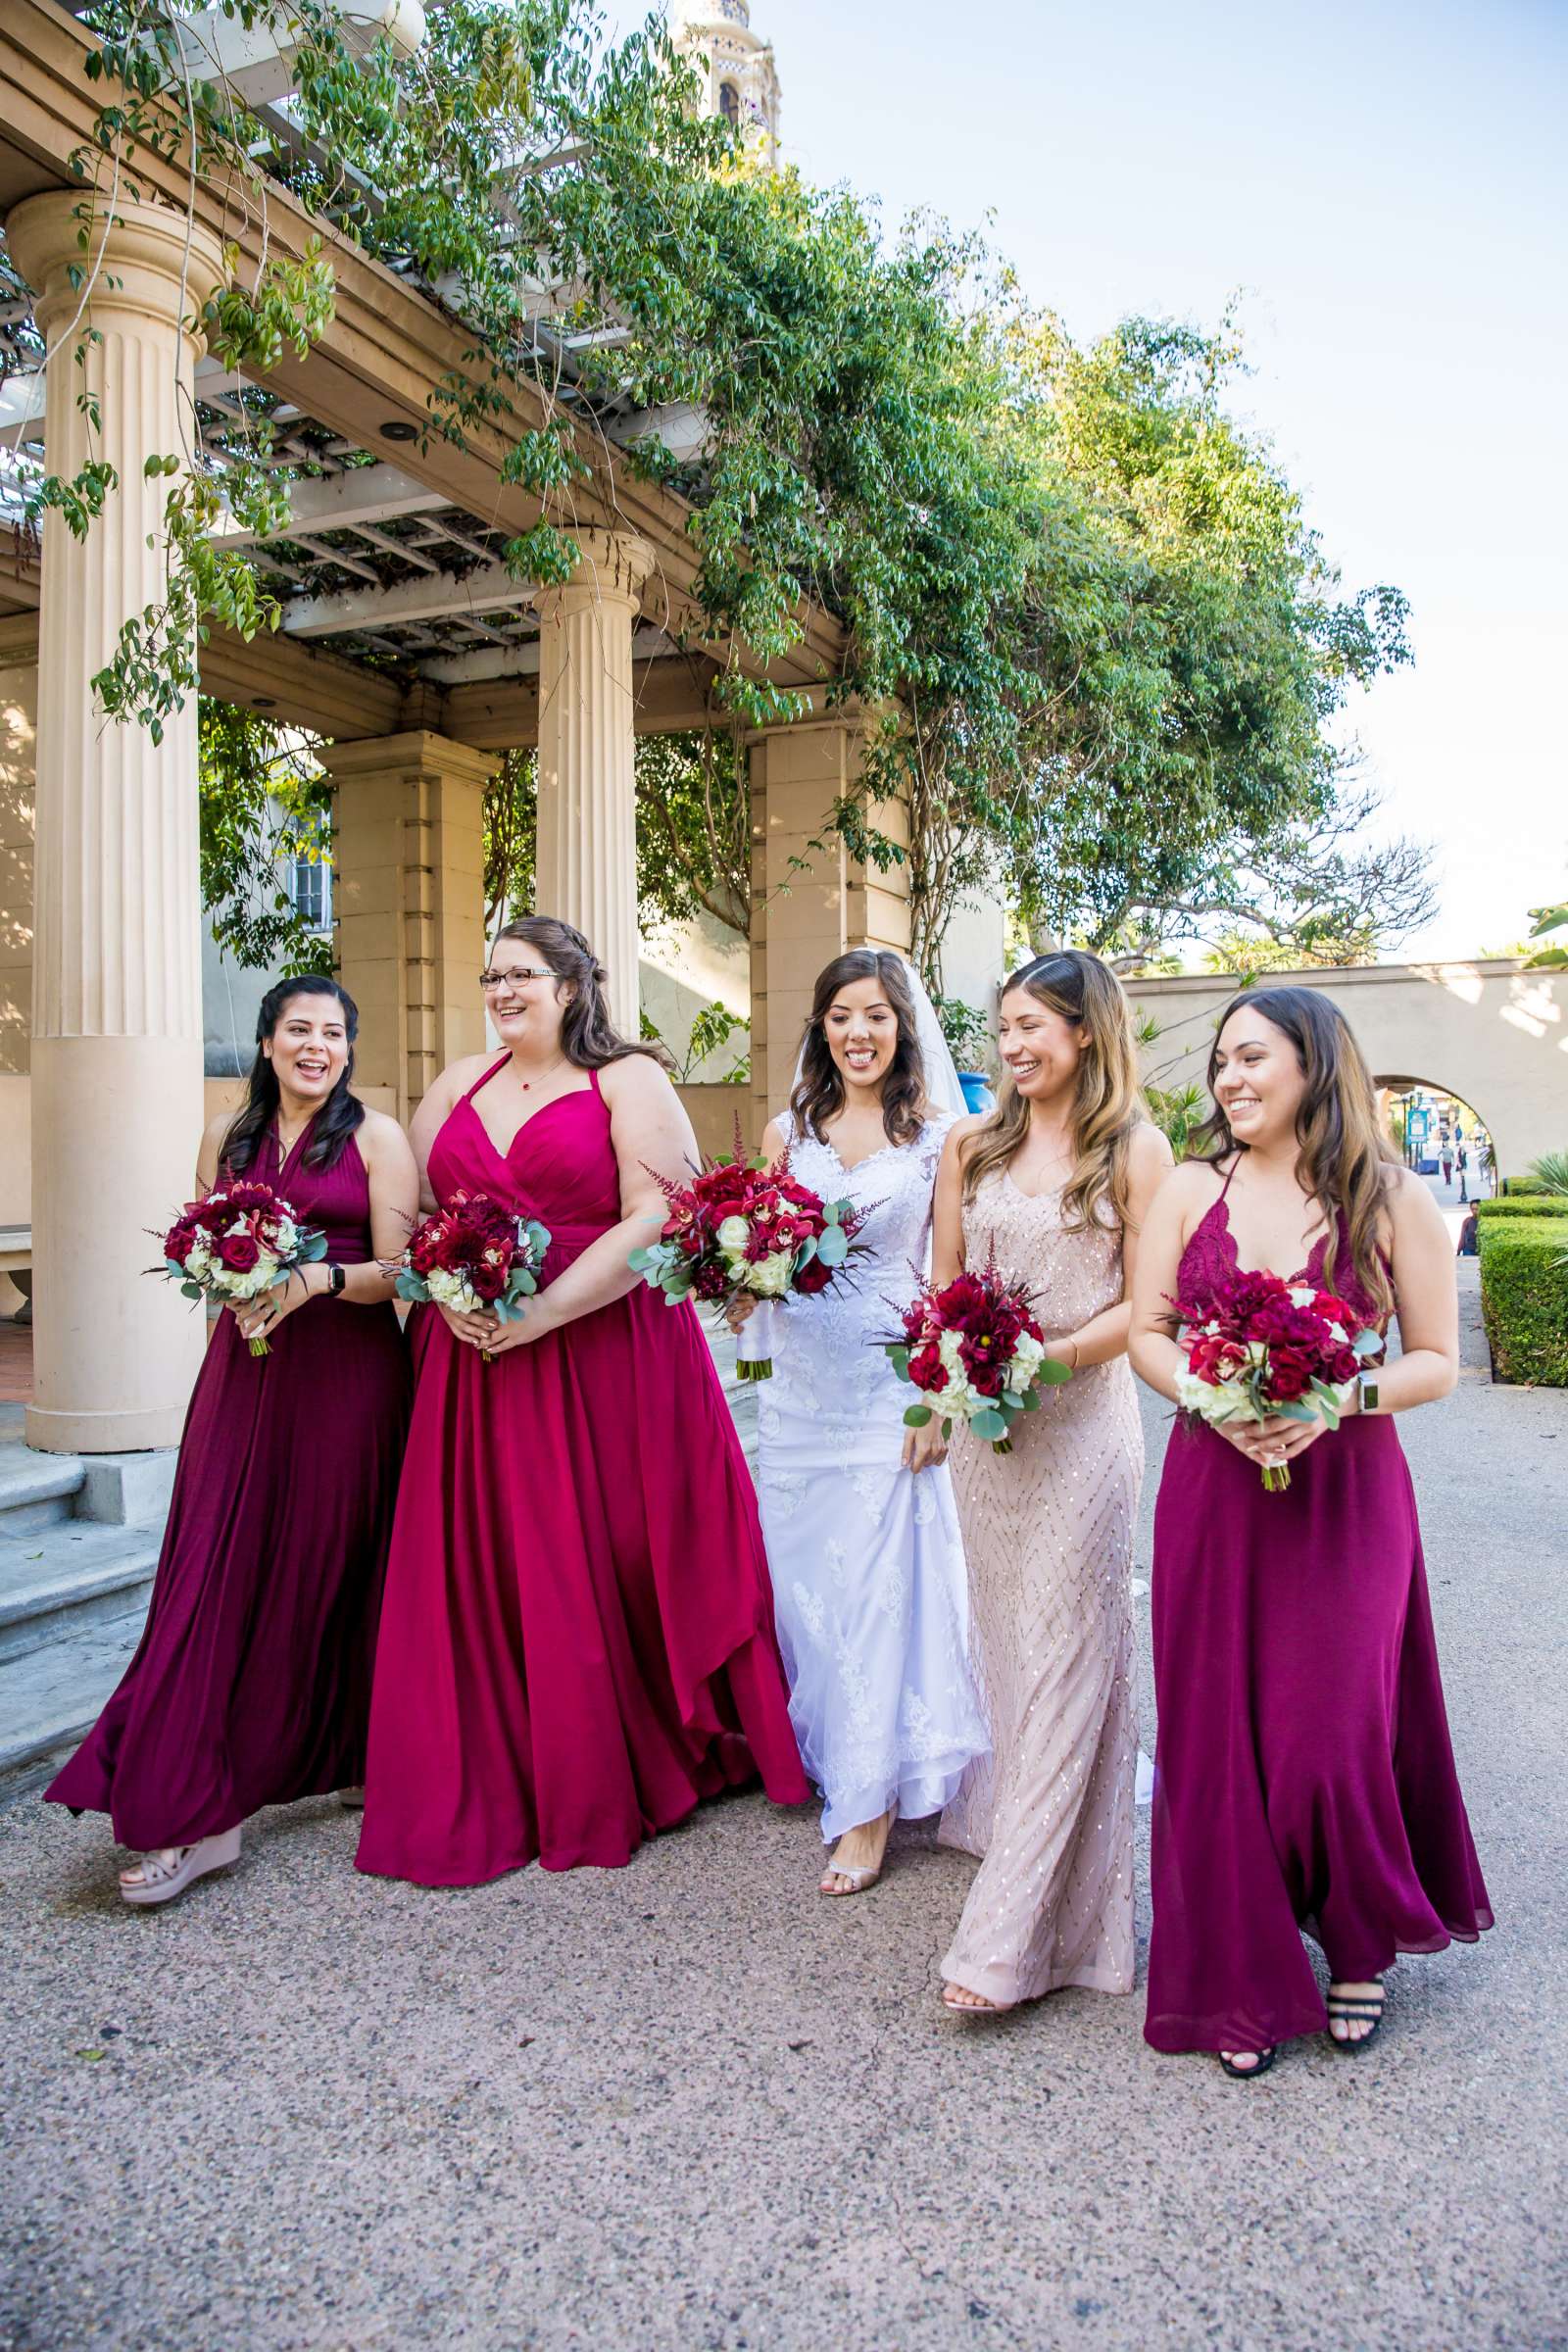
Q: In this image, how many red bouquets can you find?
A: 5